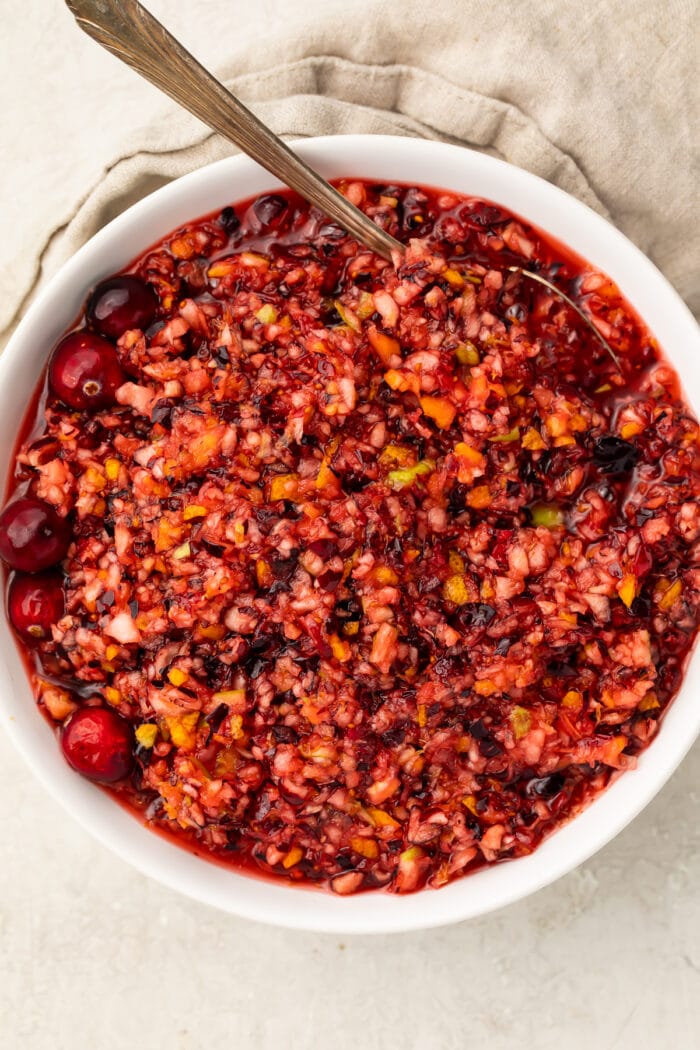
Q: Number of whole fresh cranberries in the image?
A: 5